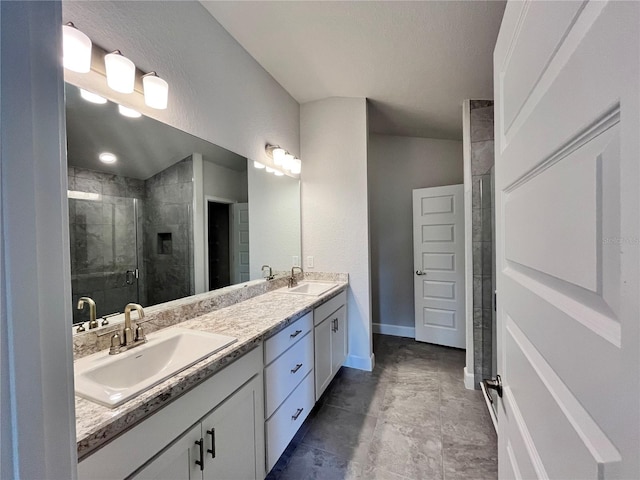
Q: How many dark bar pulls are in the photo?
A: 7